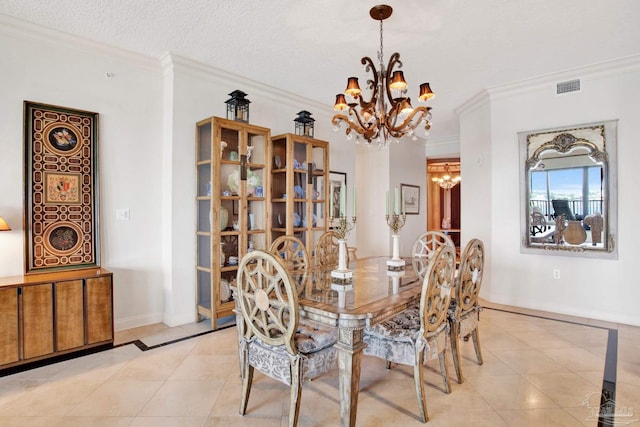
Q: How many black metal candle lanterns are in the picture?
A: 2